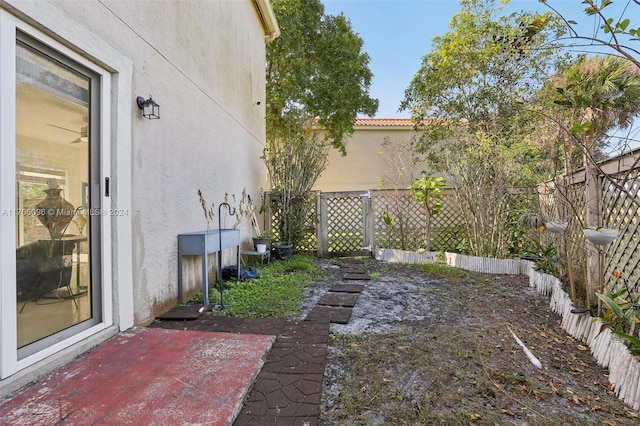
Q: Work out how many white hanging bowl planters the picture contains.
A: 2